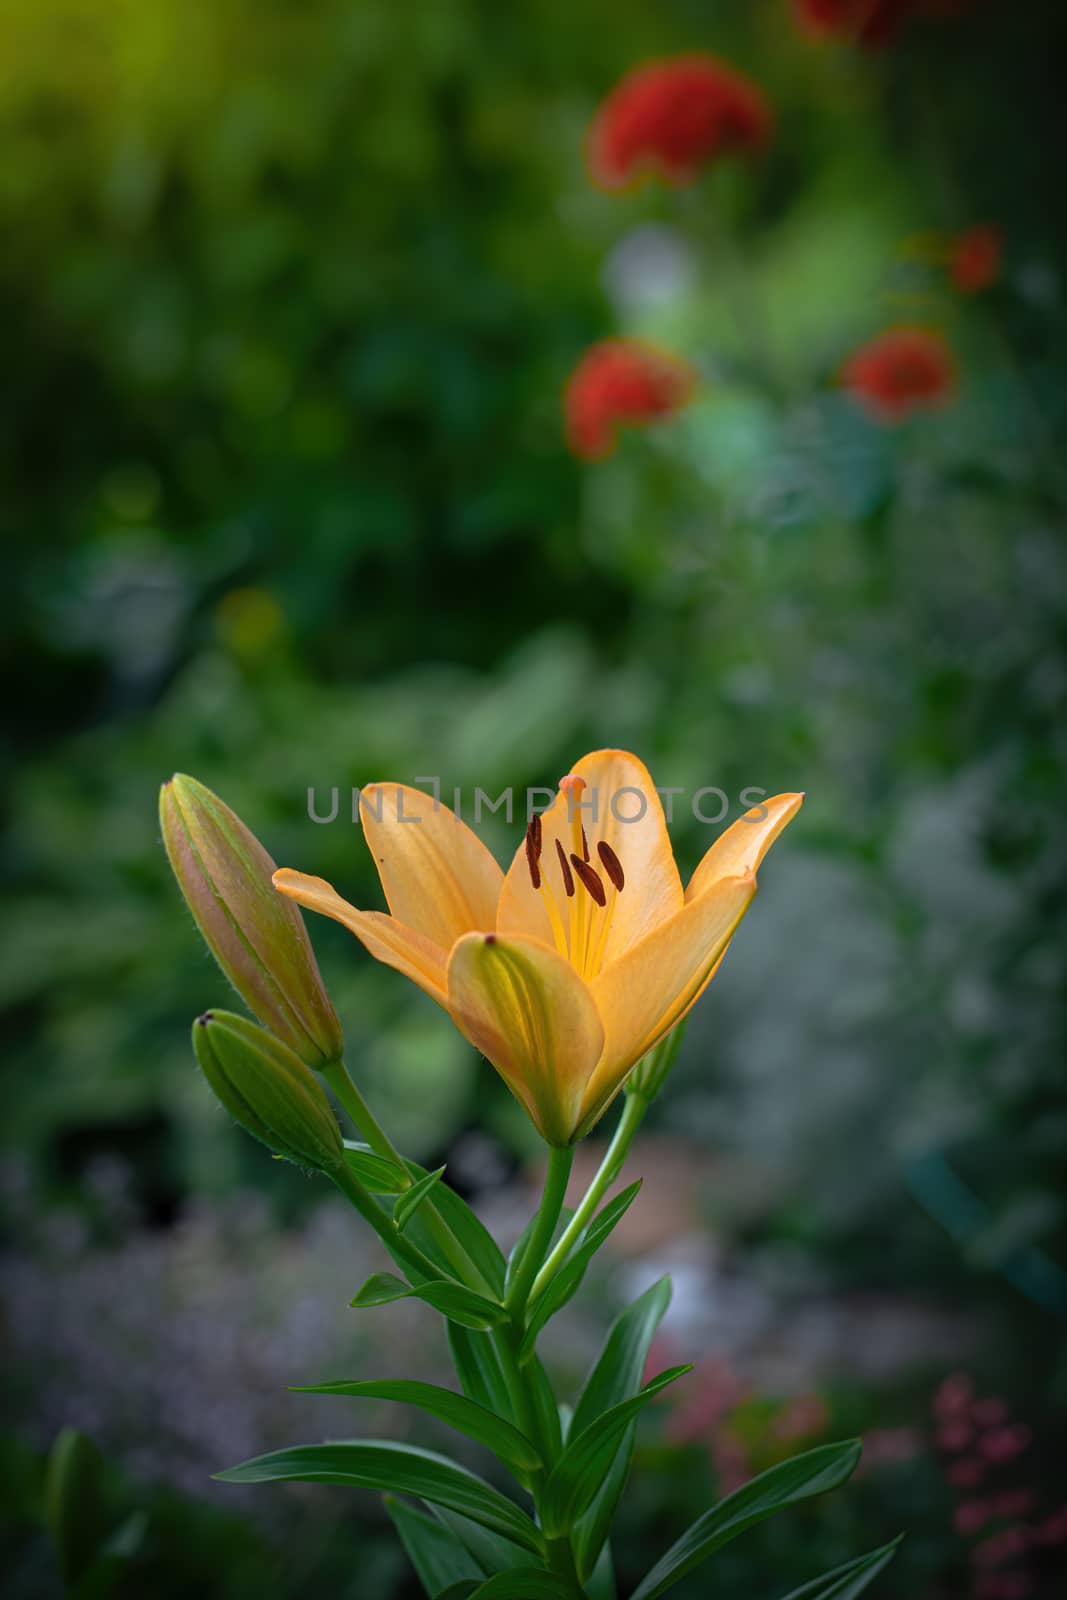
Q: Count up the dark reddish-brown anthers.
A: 6